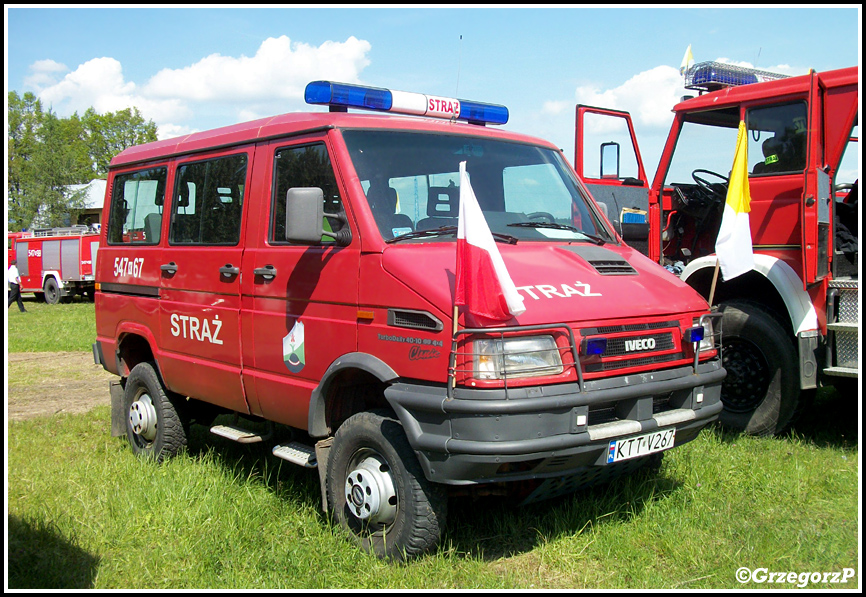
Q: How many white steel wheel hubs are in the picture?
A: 2